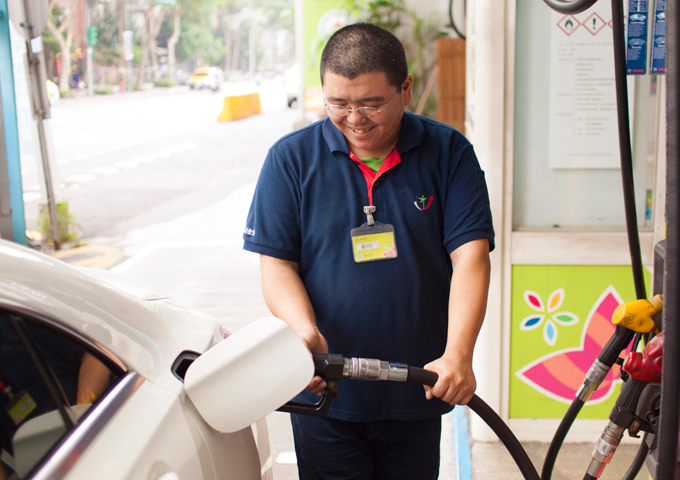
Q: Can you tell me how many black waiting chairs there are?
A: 0